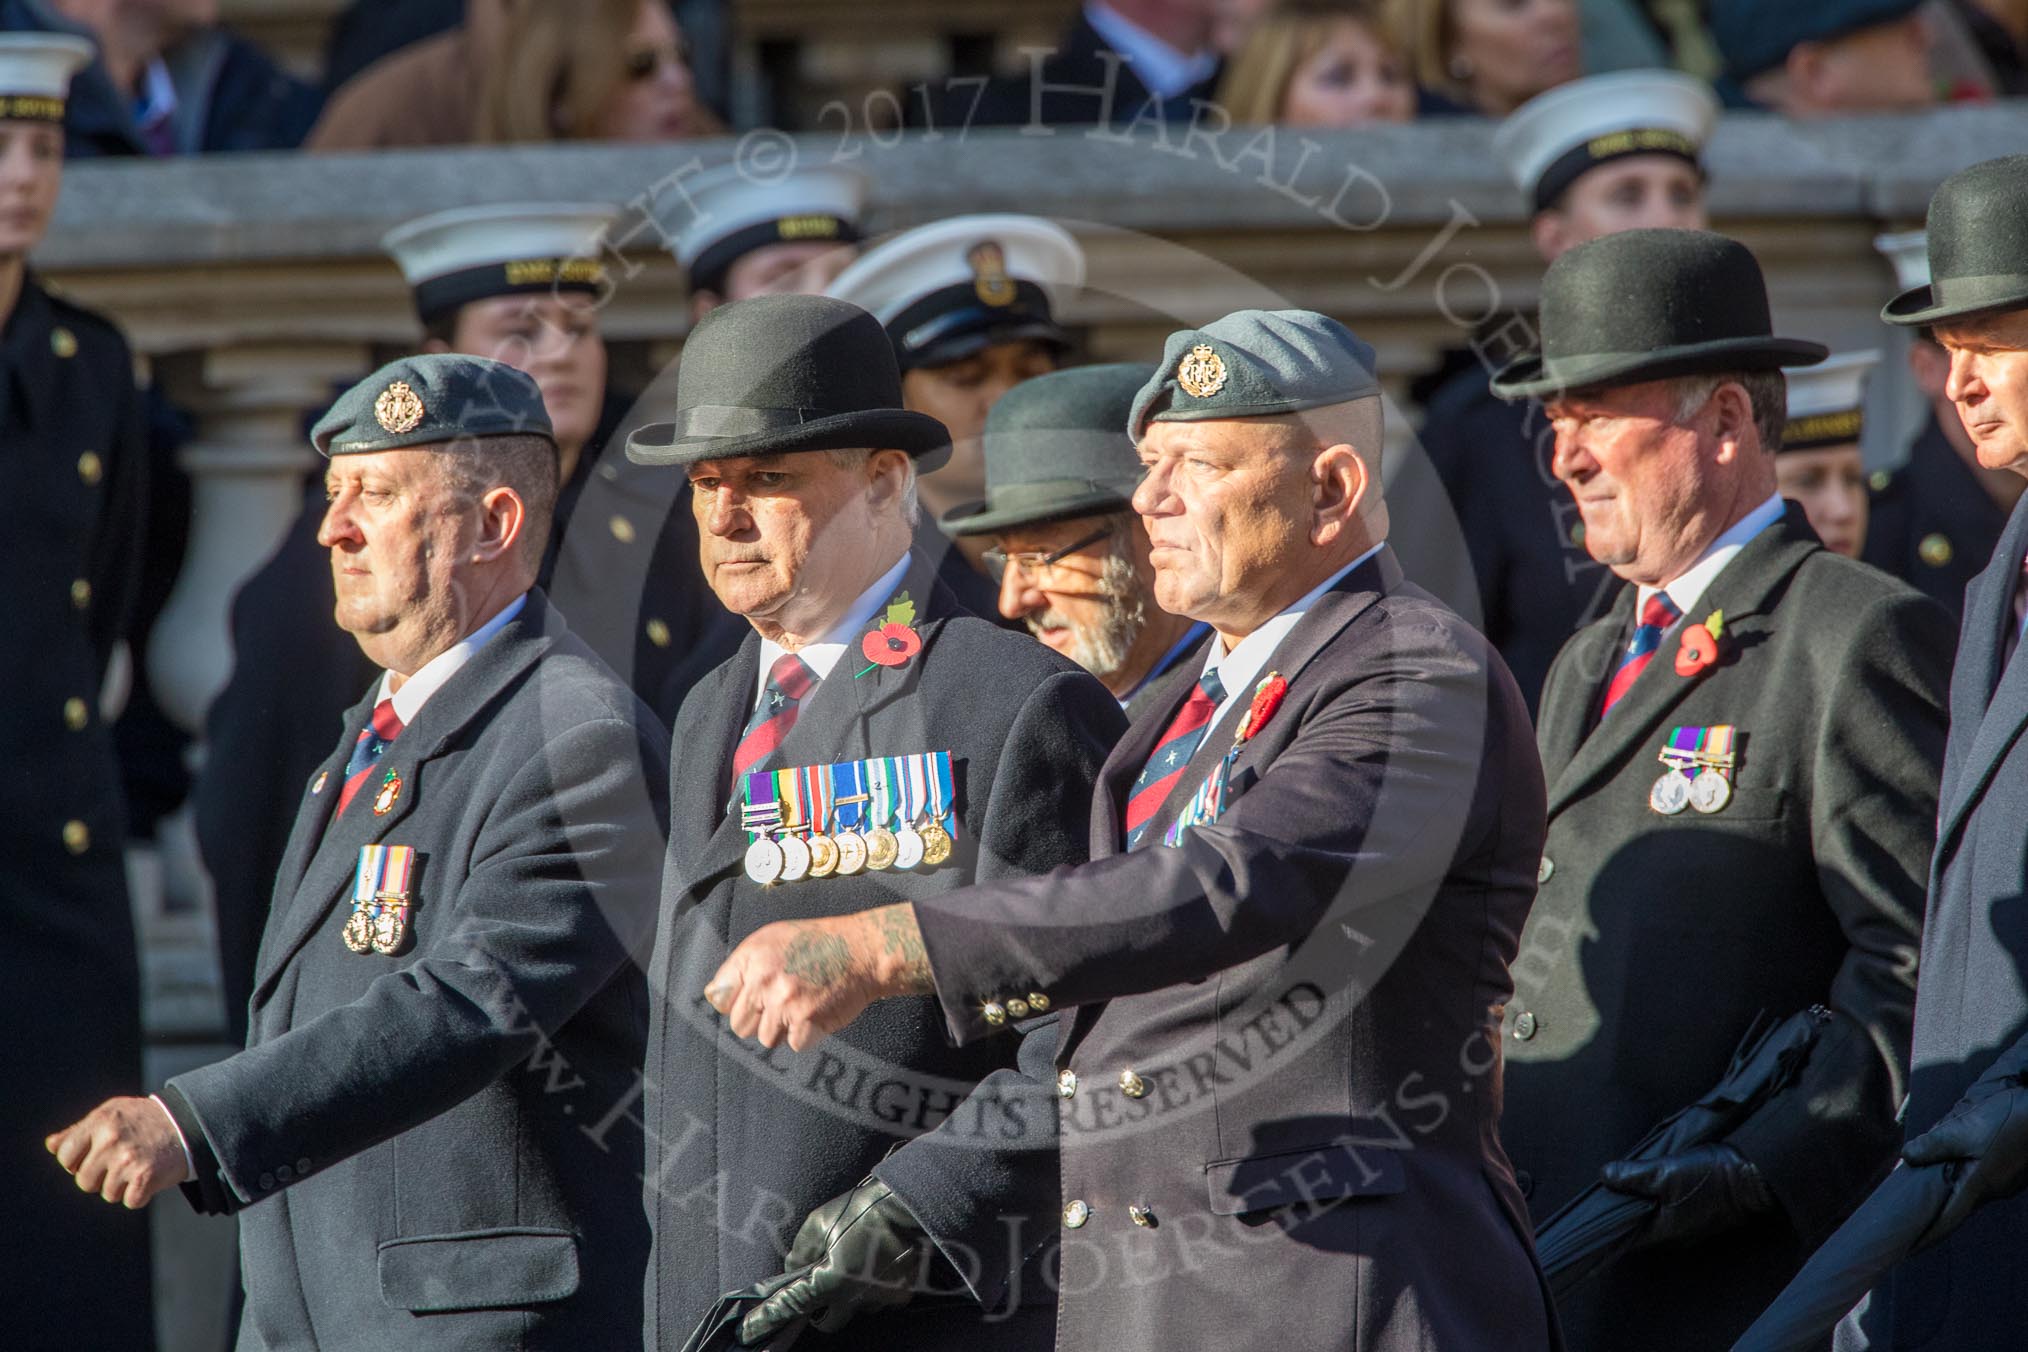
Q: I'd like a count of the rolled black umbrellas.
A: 3